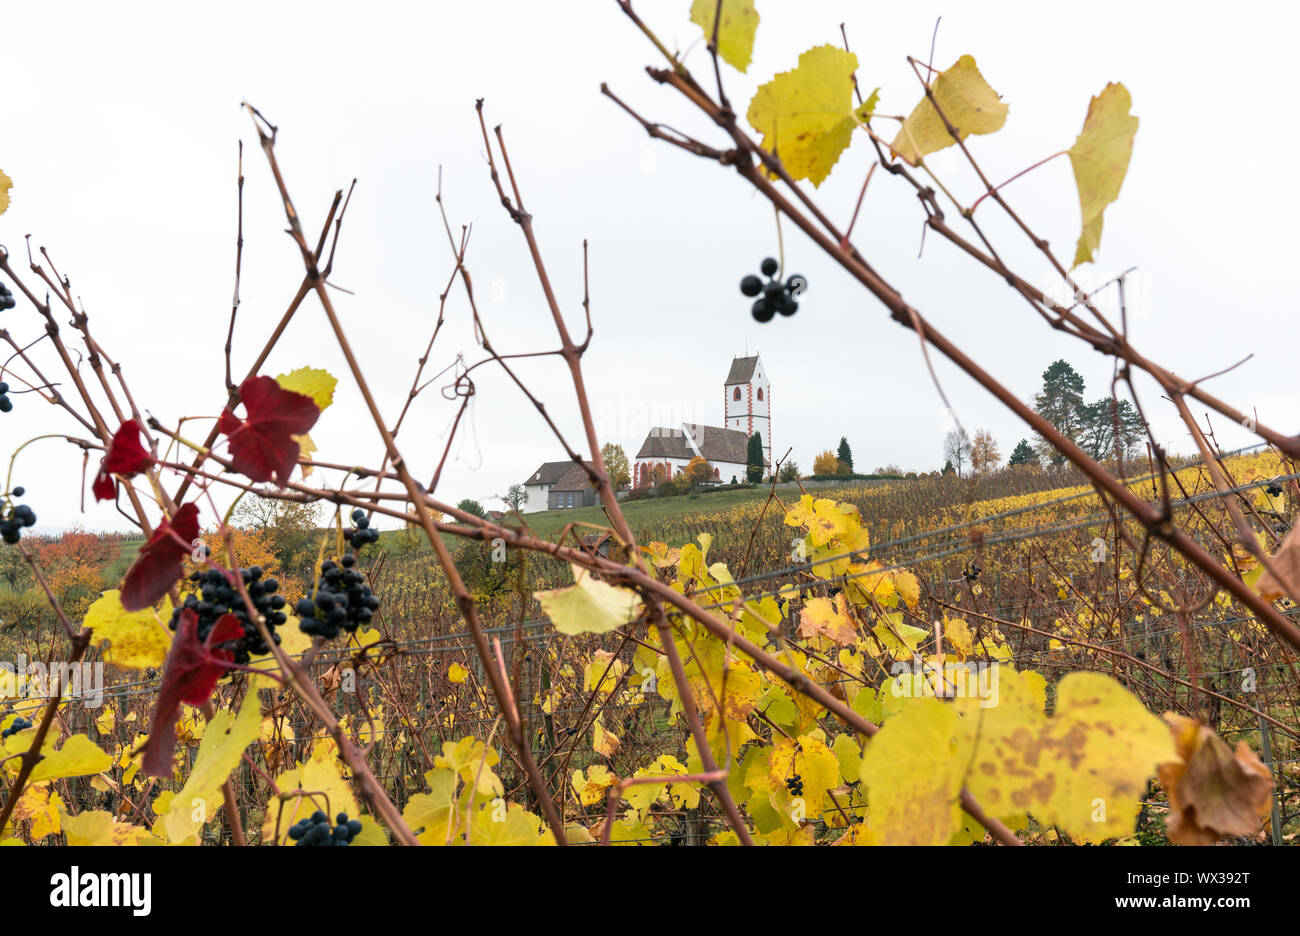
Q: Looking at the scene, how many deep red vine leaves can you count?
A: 4